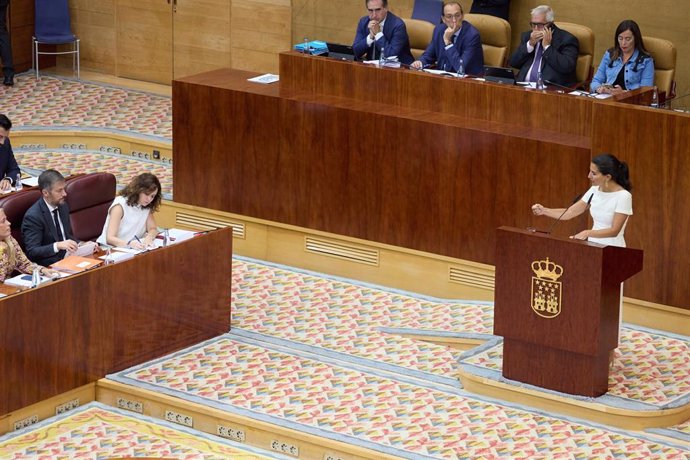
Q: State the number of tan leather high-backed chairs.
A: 4